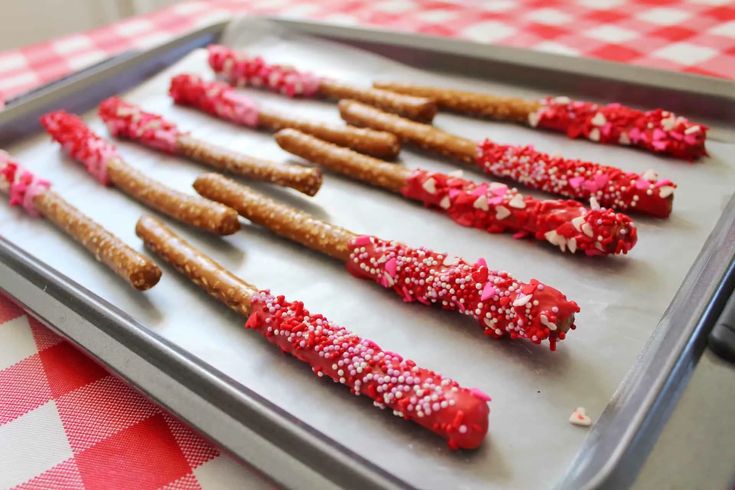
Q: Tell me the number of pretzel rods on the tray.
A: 10